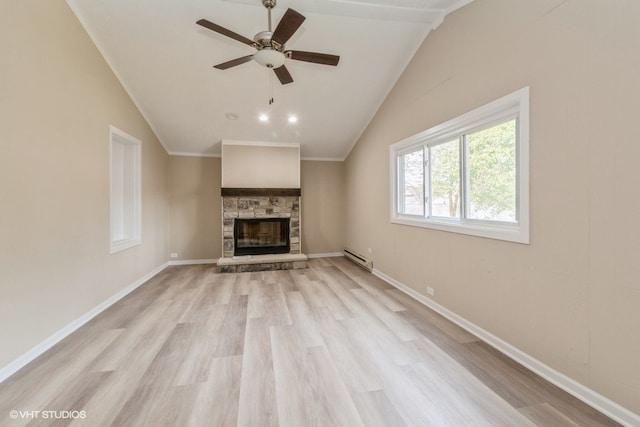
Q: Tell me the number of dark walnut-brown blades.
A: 5